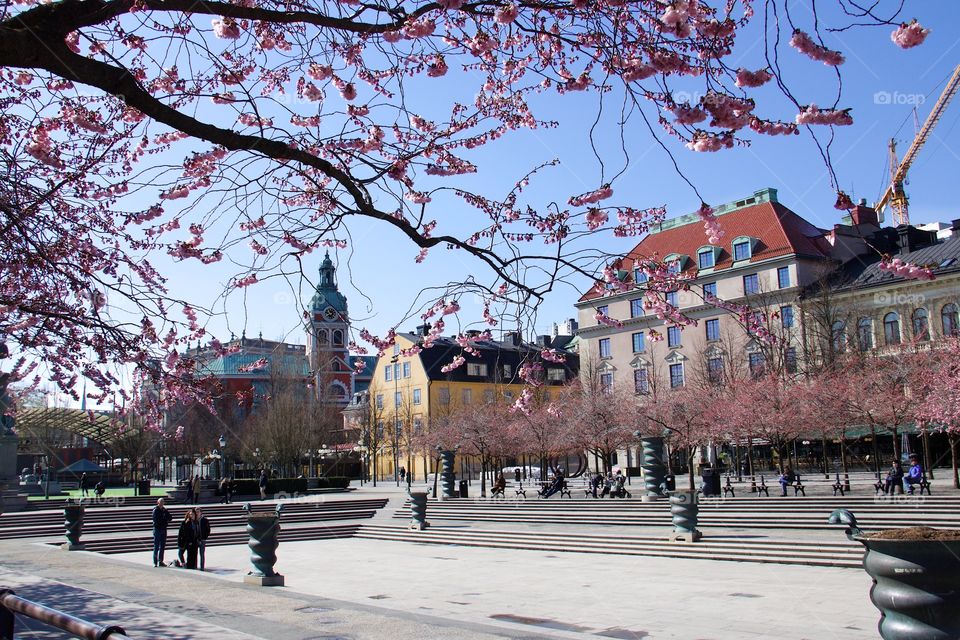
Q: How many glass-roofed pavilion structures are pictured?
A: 1